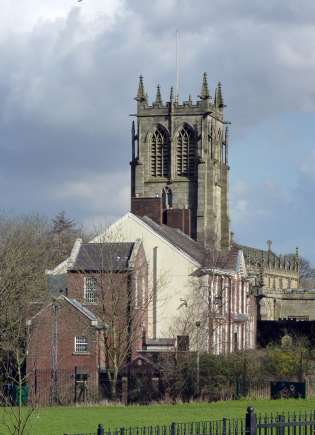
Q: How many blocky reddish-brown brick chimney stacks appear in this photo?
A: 2